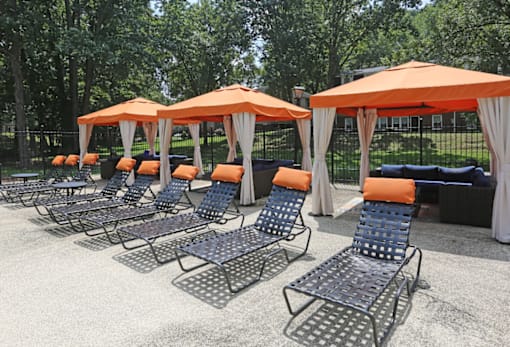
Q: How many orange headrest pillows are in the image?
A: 9